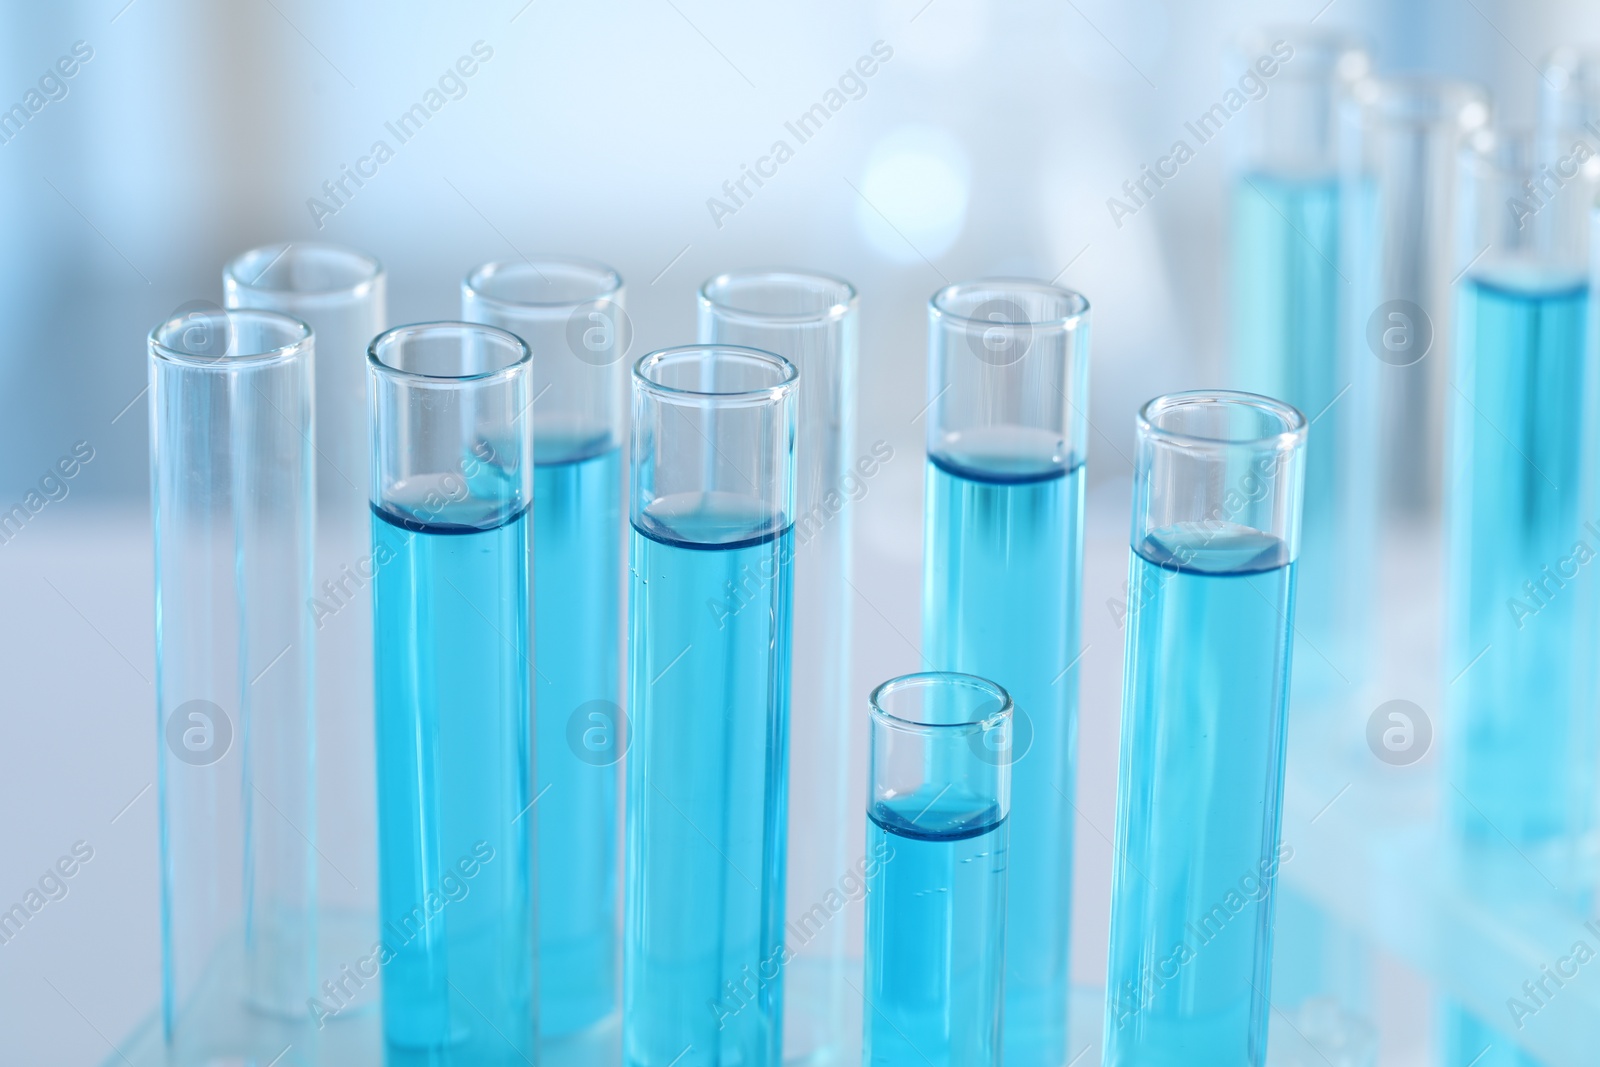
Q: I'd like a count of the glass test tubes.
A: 13